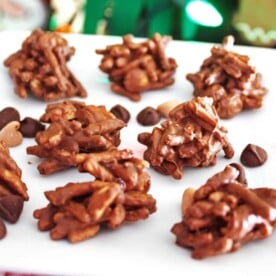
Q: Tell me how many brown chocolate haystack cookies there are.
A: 8